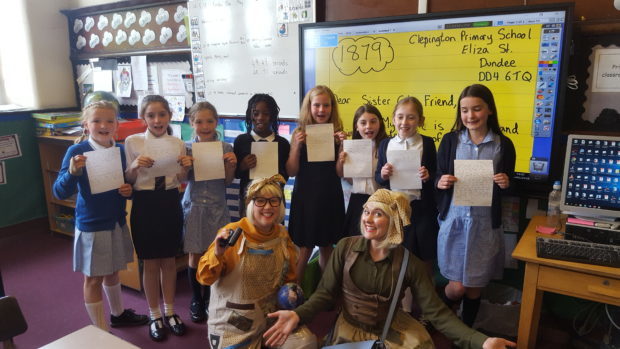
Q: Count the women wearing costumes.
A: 2